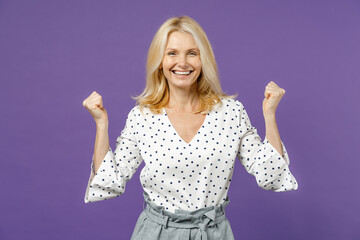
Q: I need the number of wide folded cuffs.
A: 2